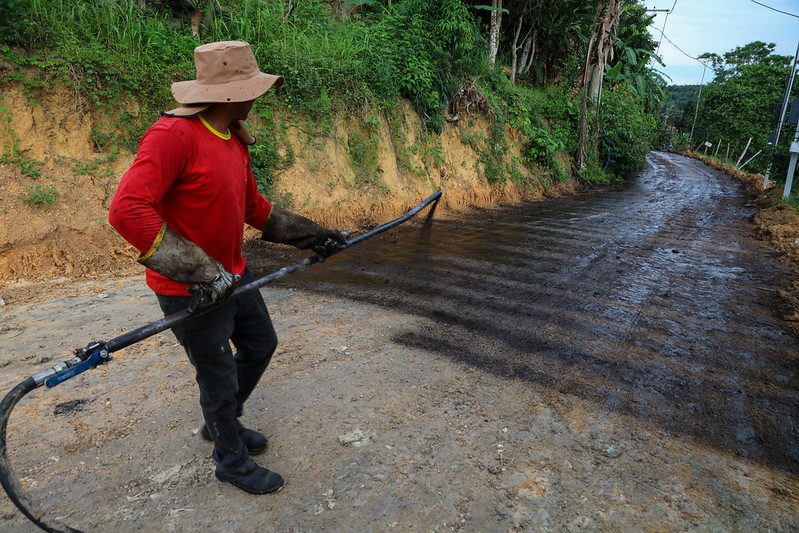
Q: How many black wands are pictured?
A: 1